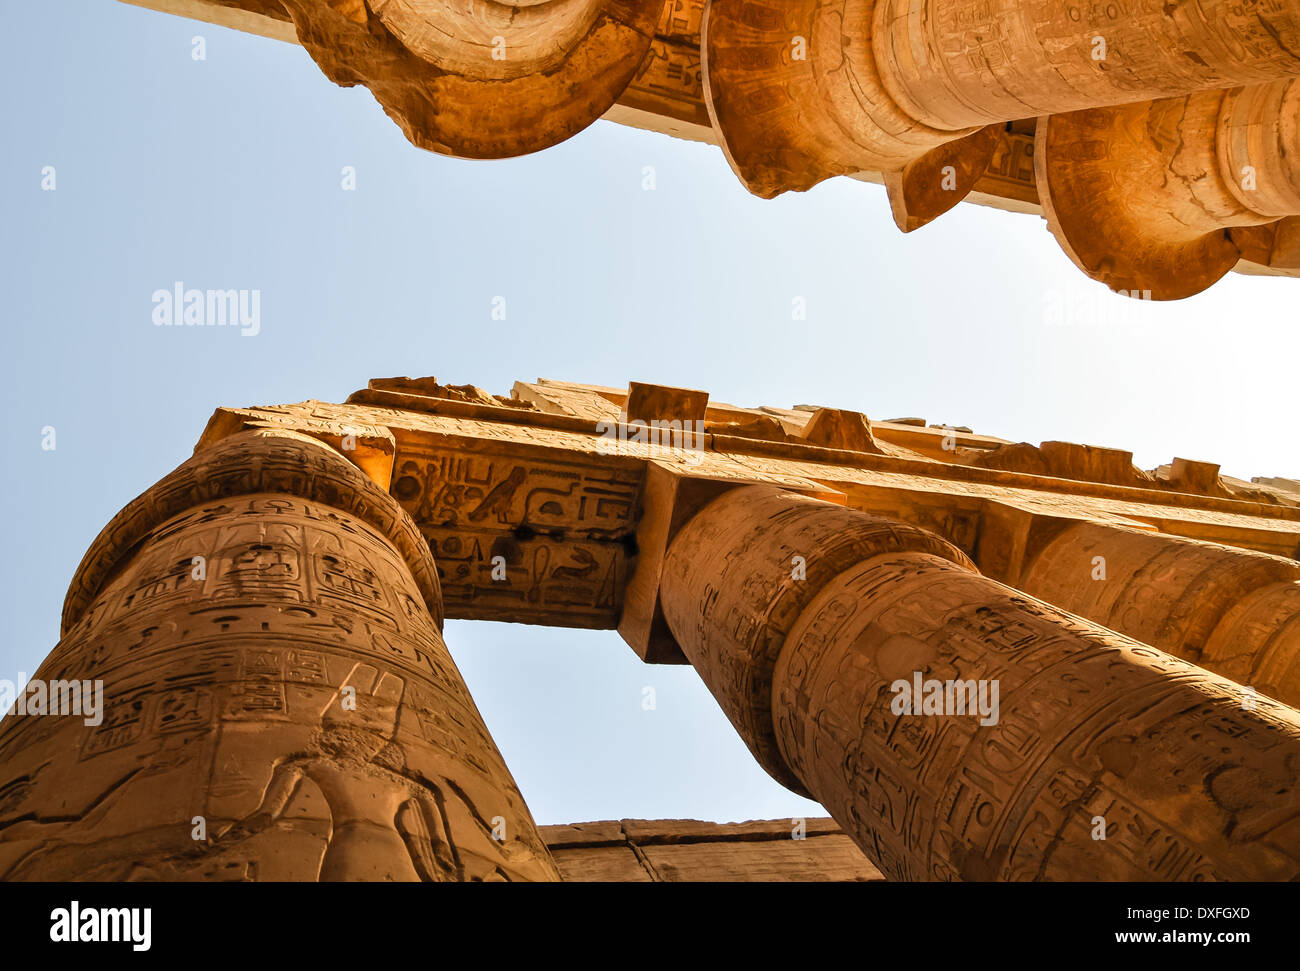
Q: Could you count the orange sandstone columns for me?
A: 6